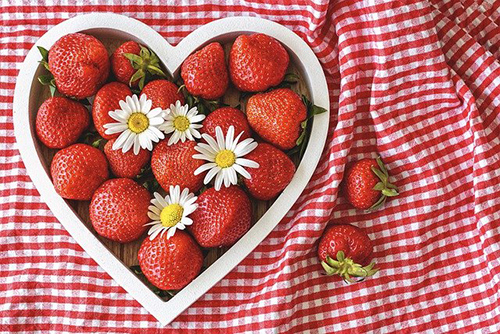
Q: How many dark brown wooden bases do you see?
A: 1